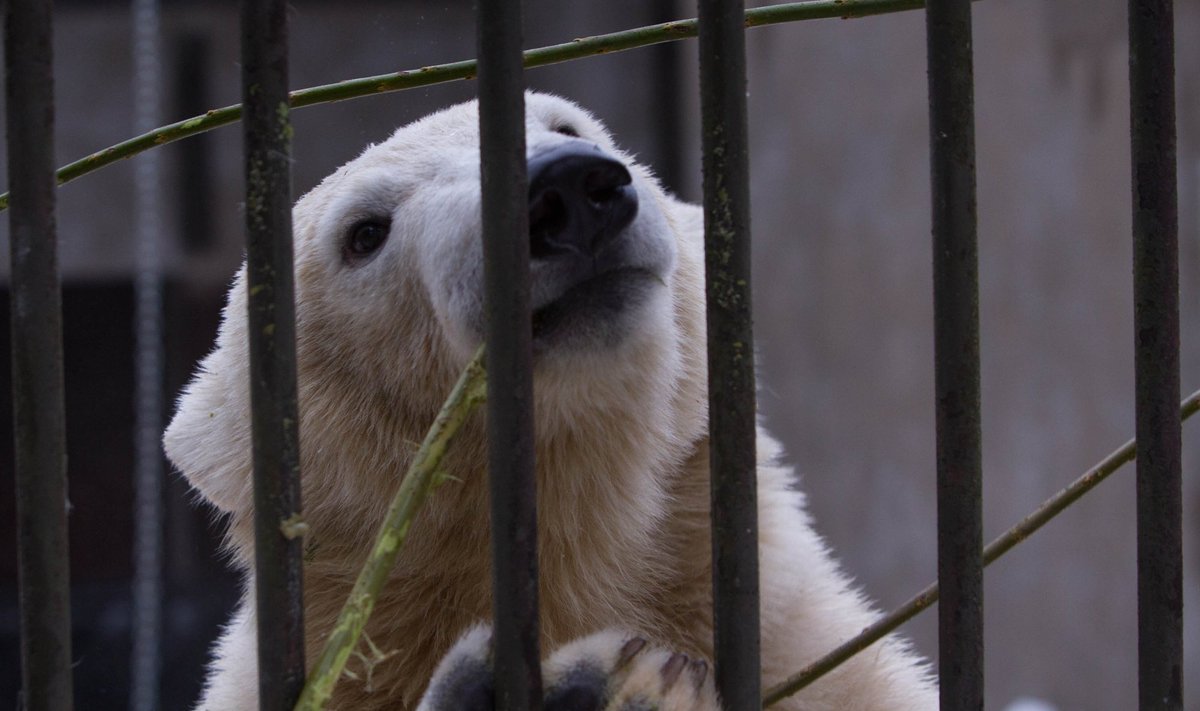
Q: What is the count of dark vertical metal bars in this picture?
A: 6